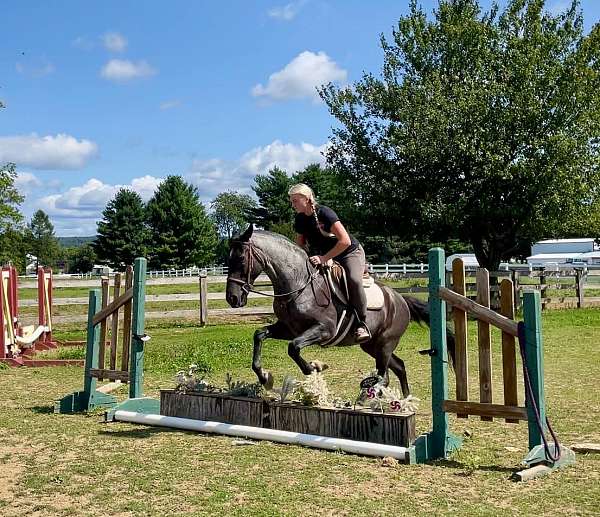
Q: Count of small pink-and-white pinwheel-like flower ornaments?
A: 2